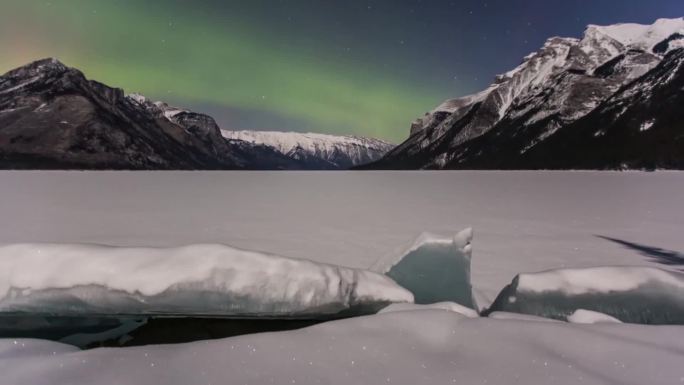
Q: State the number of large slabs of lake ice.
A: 3